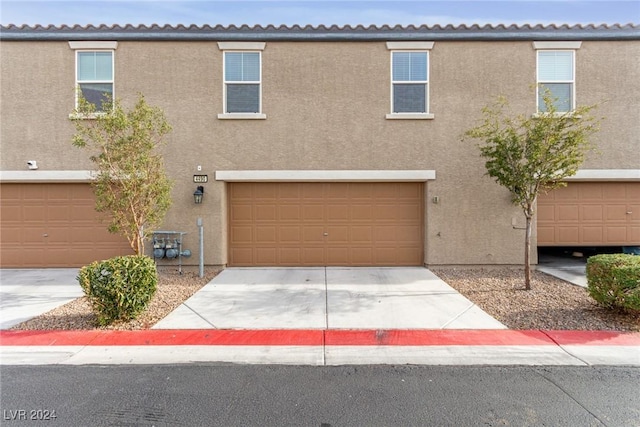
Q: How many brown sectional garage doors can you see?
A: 3